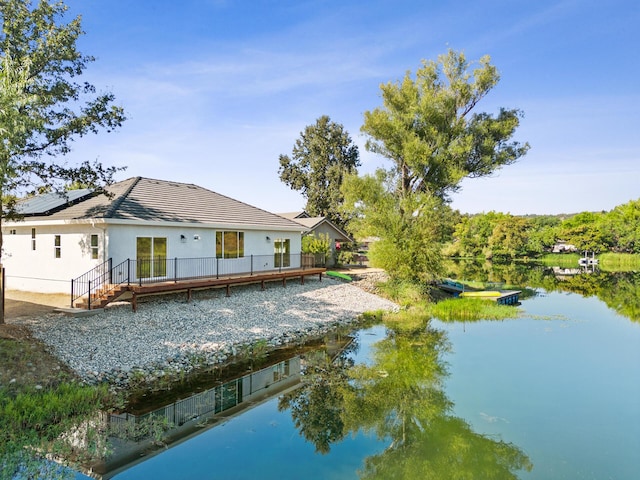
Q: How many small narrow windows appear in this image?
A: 3